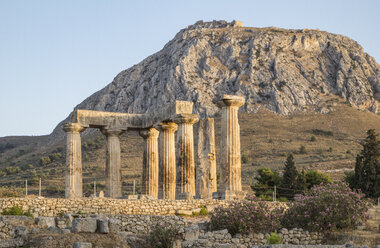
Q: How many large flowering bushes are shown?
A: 2